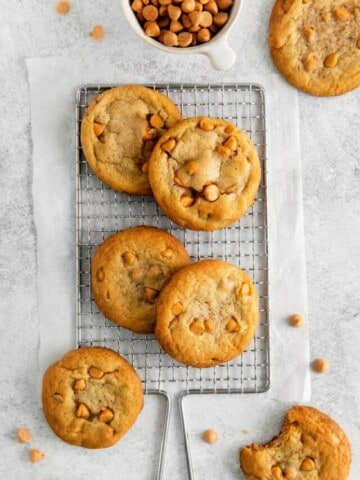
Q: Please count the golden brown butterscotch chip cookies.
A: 7